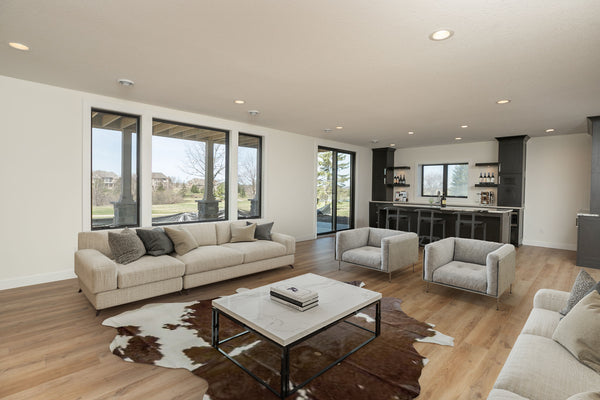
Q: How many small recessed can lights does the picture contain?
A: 10